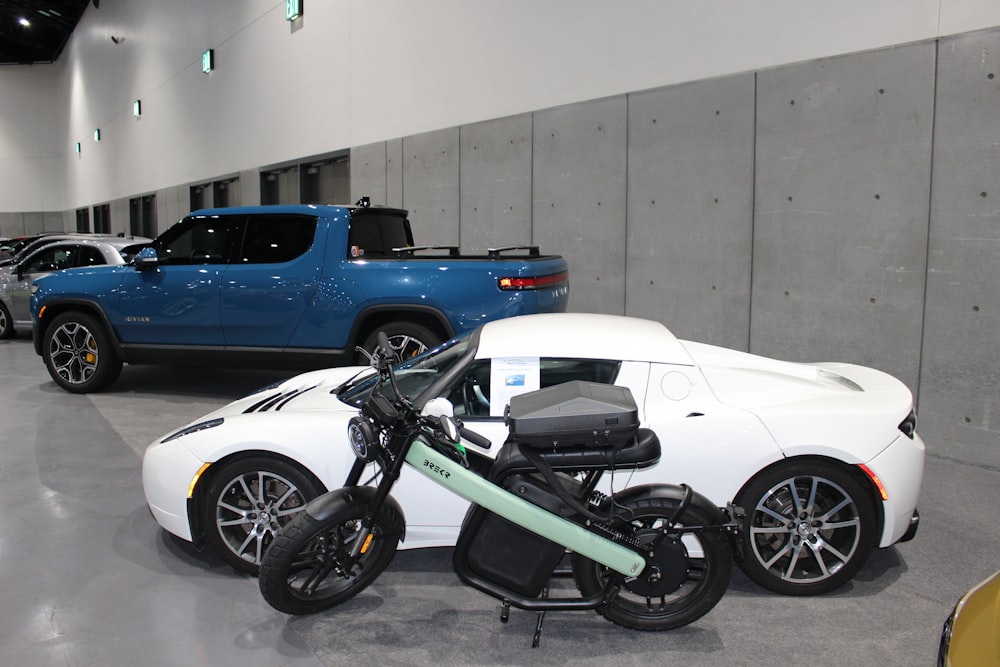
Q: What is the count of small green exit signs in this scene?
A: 5